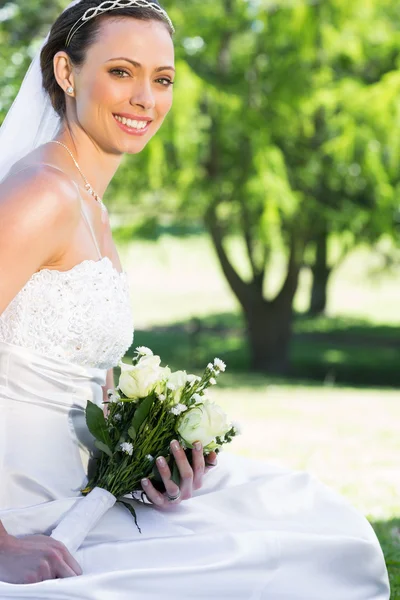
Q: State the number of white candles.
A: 0